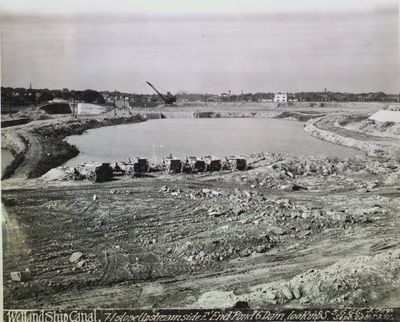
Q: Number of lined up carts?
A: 6